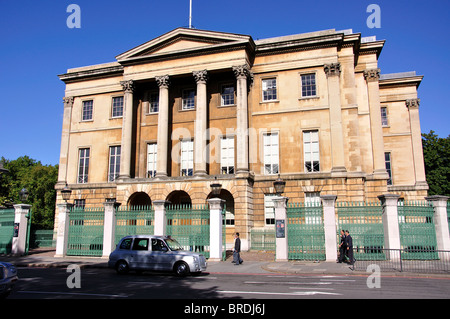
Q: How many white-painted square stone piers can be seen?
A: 9